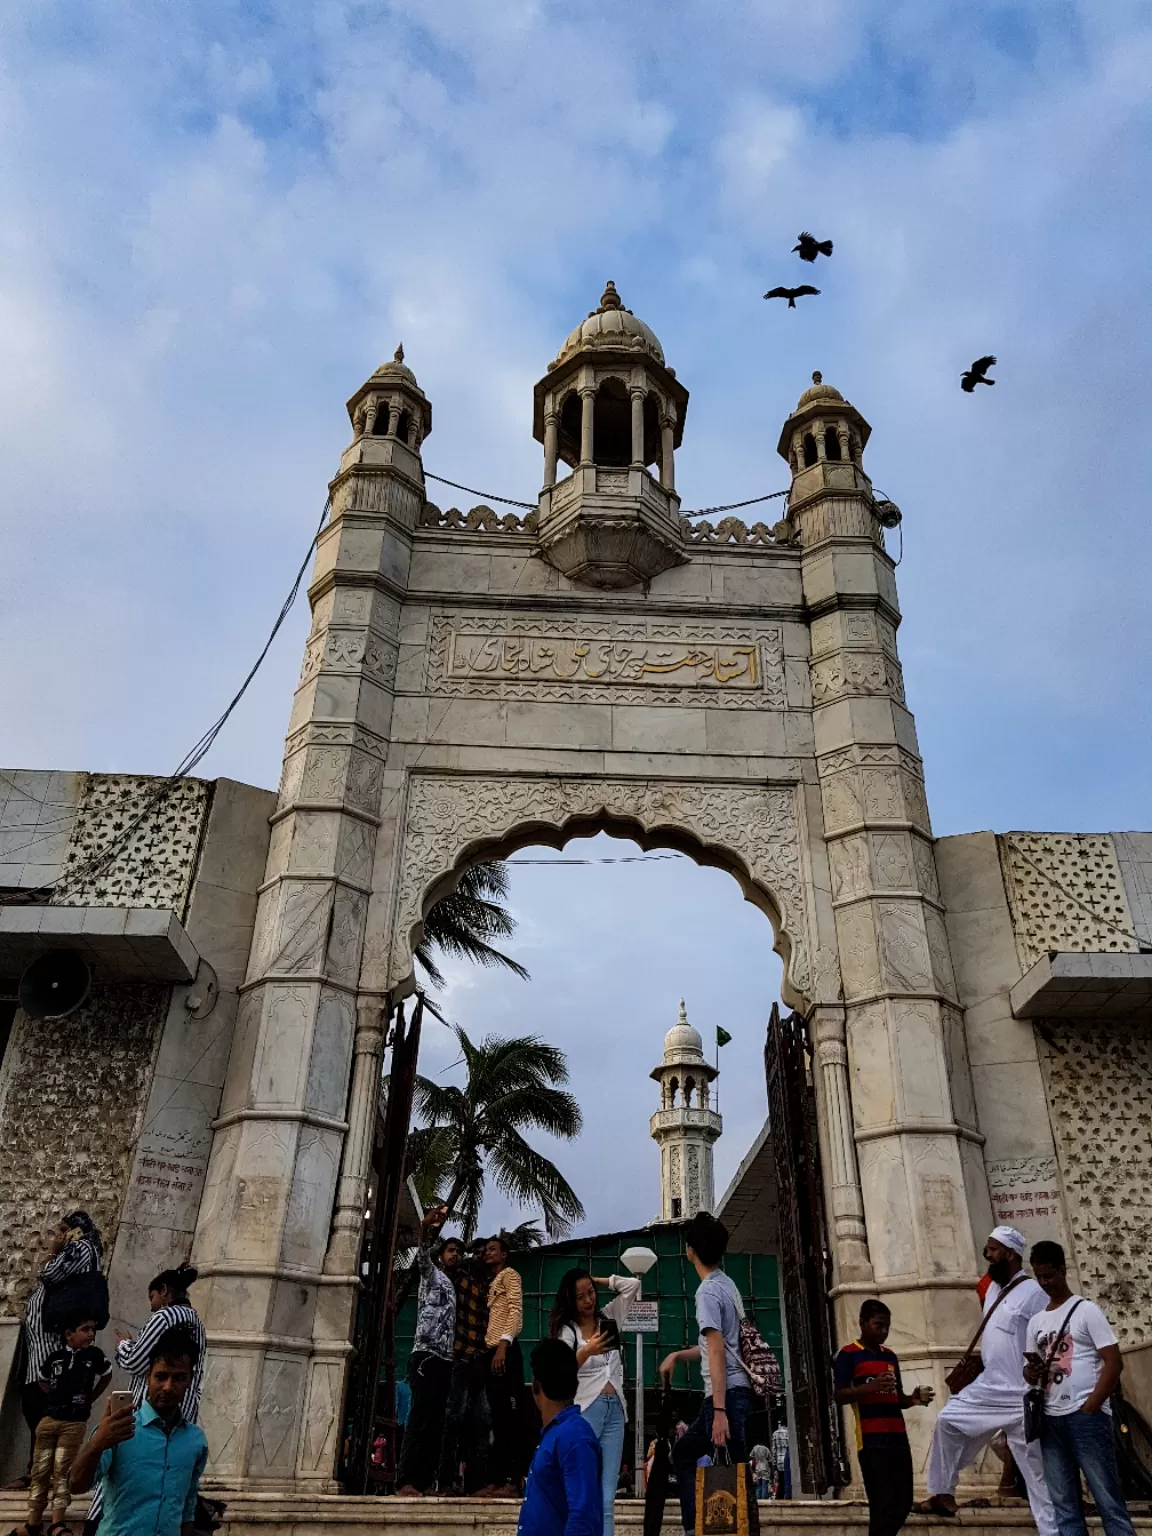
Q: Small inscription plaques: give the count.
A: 2